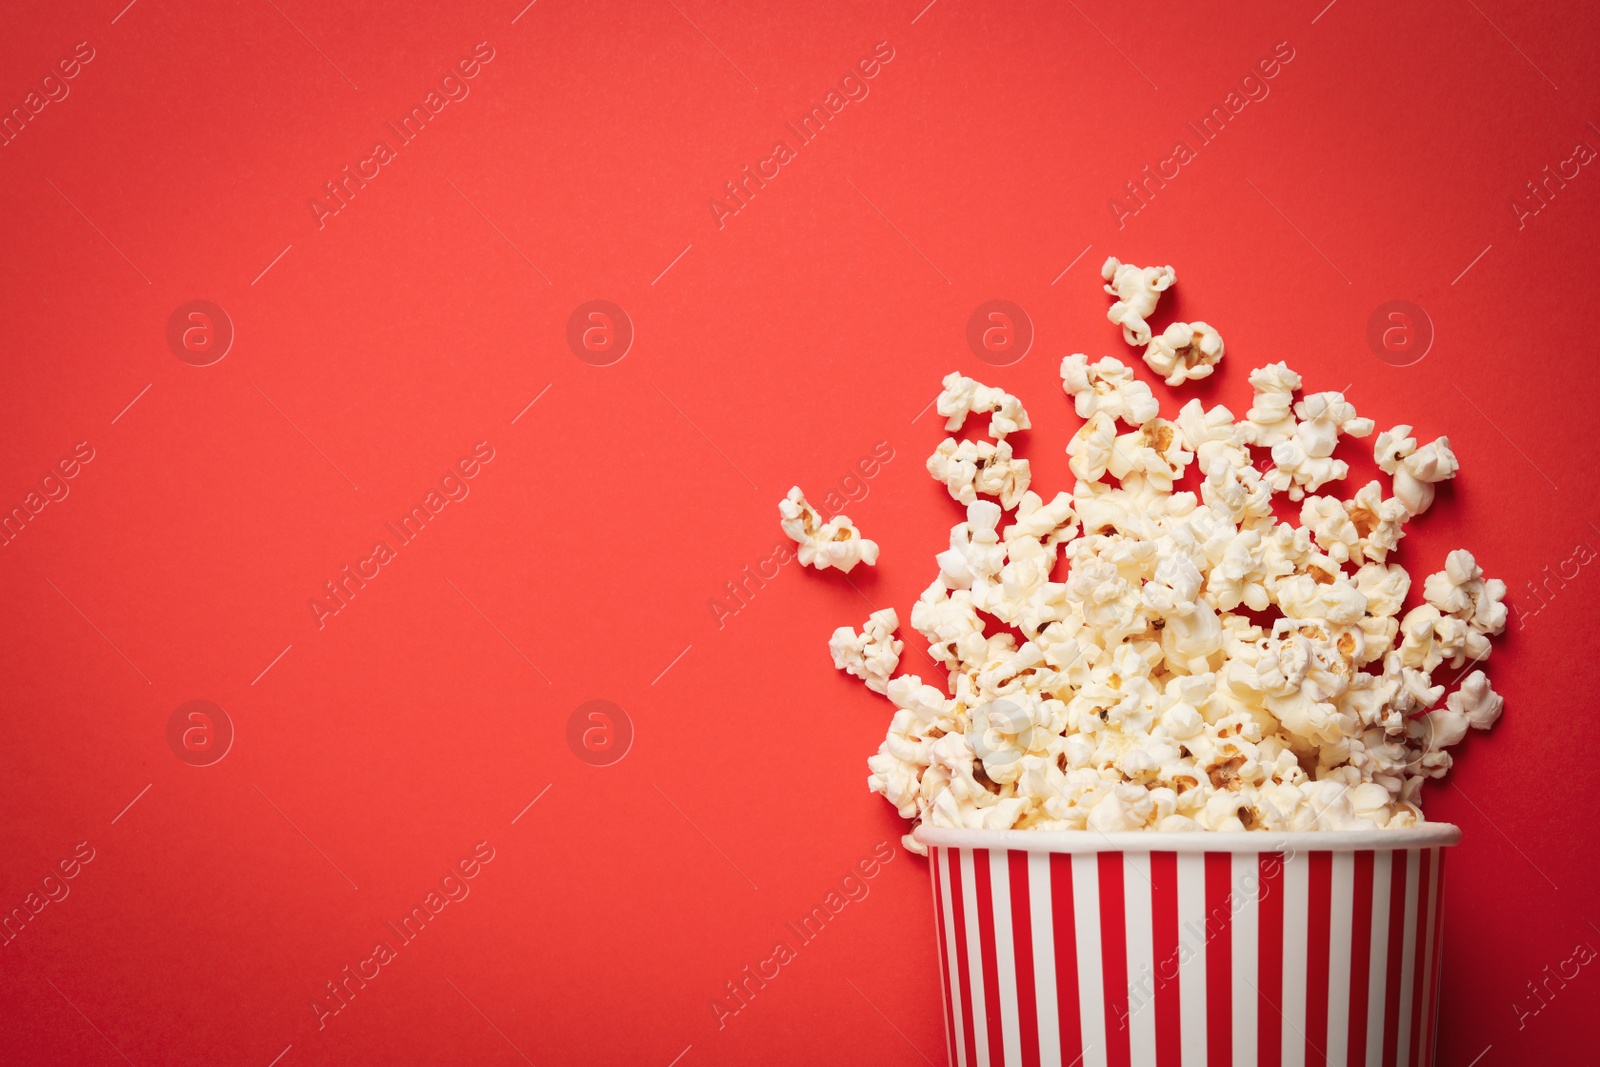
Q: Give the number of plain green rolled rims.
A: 0